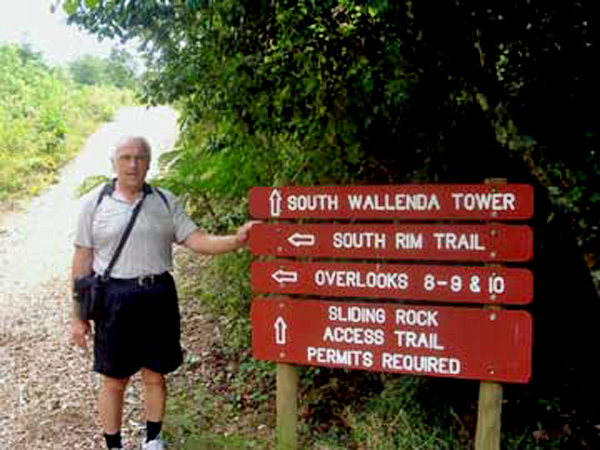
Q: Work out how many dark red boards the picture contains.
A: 4